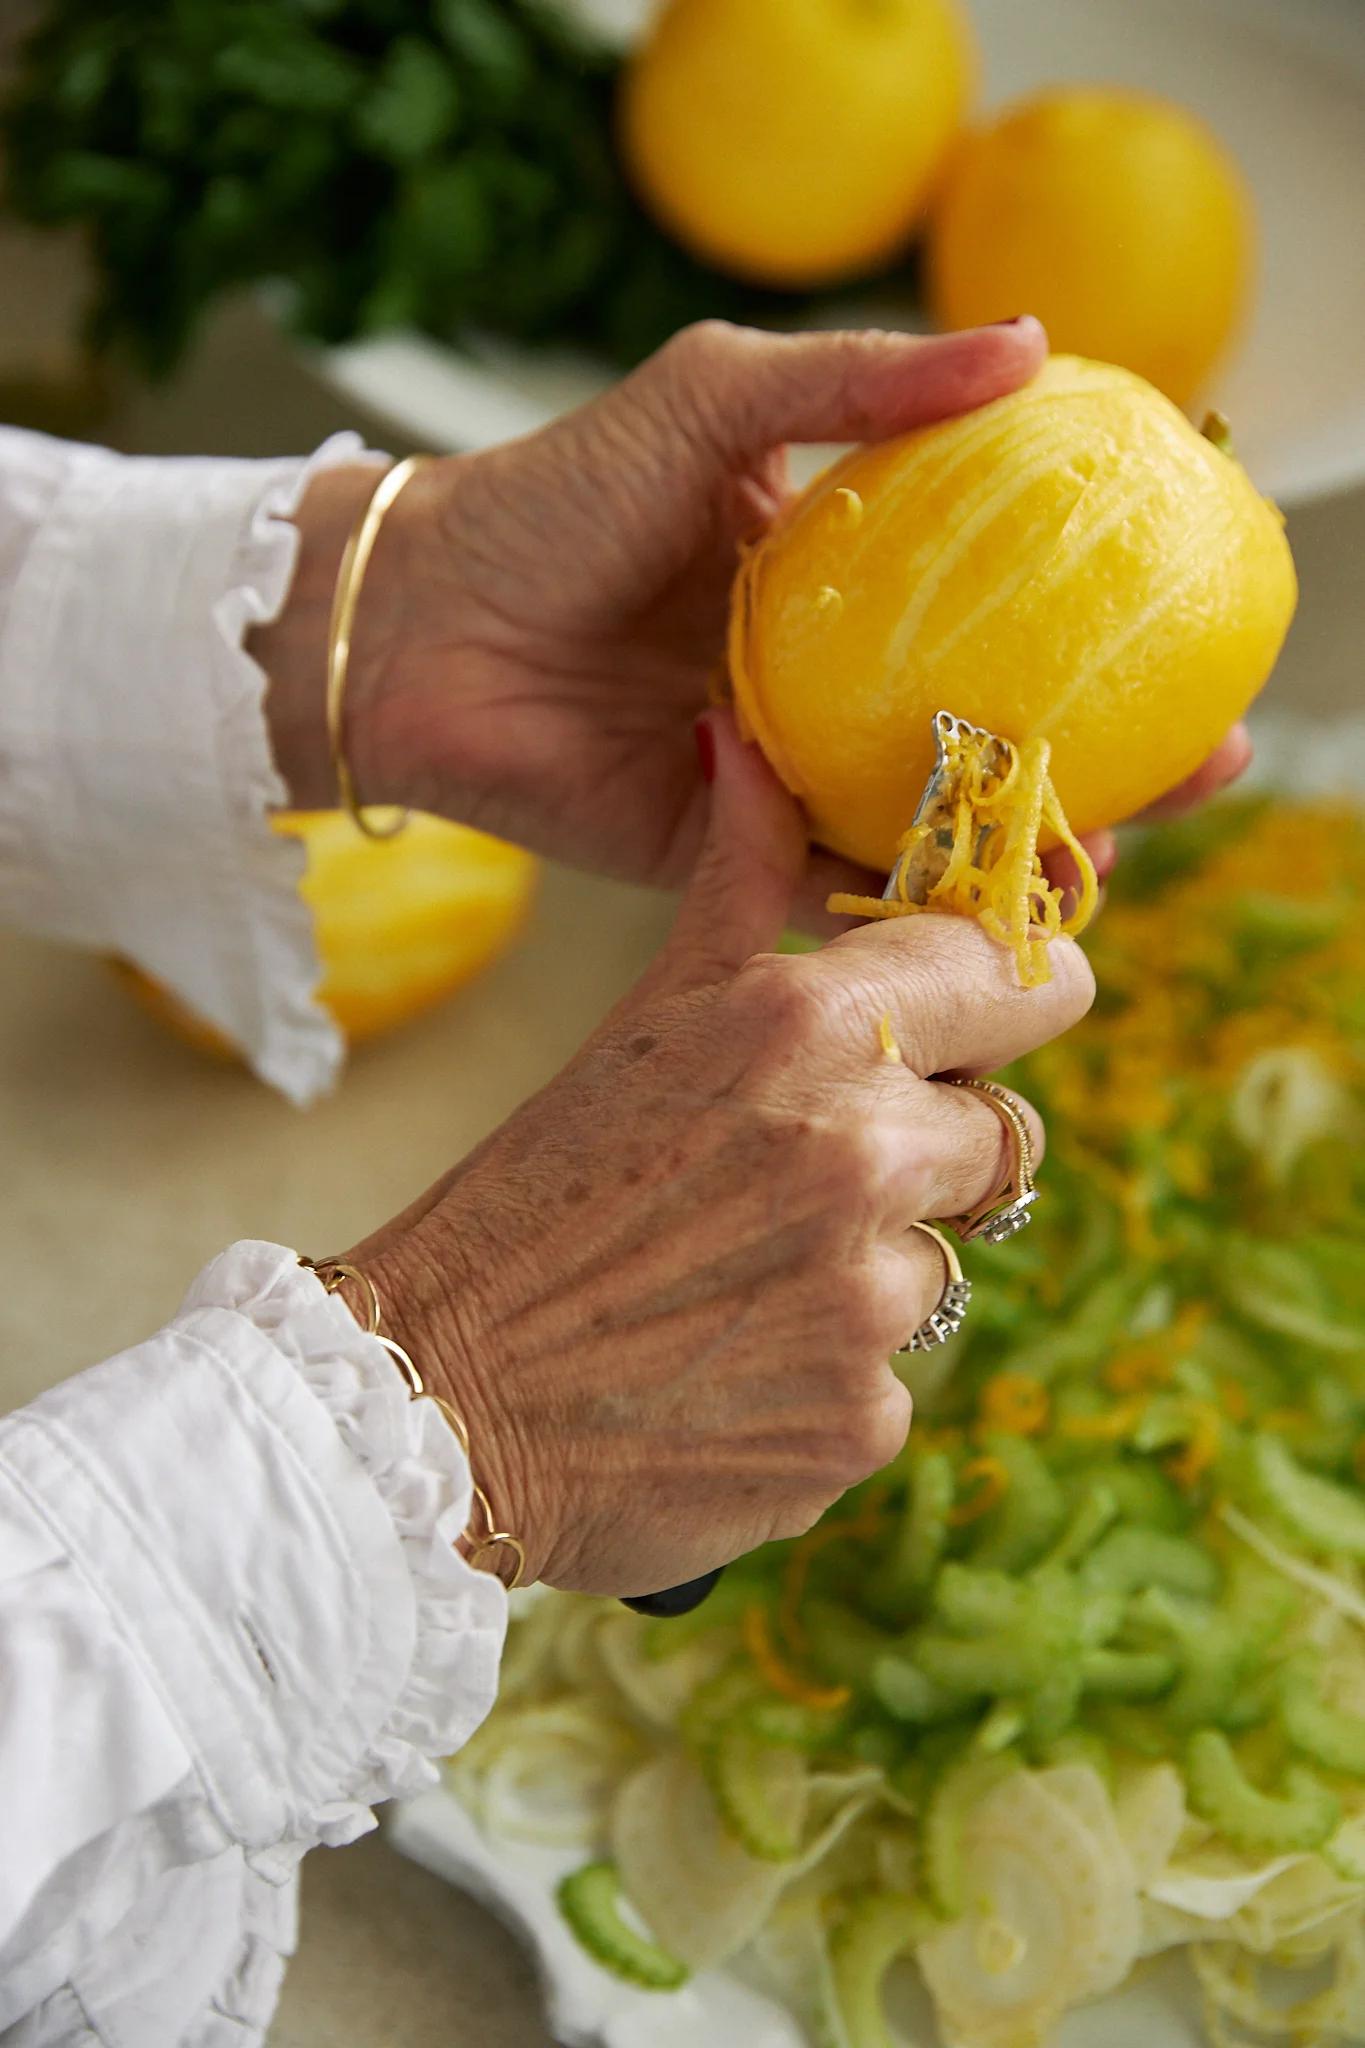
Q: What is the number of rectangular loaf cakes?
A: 0